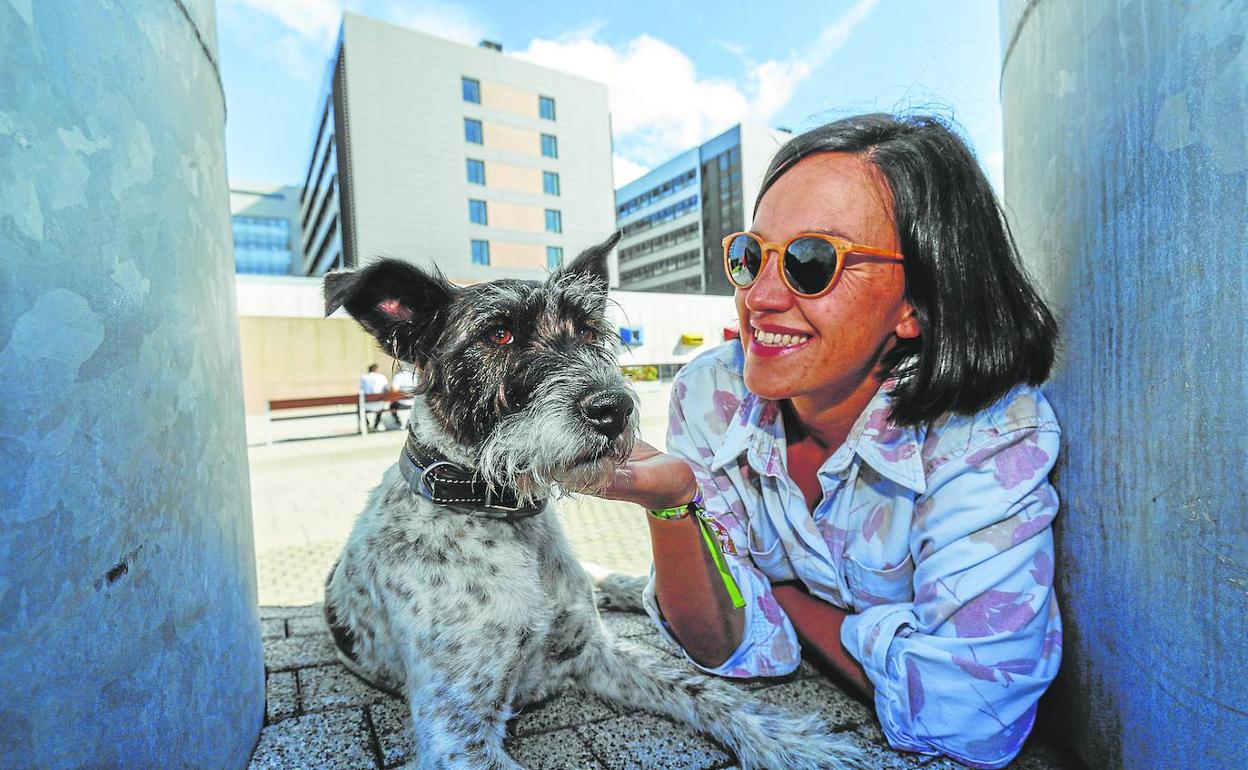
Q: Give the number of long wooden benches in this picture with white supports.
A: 1